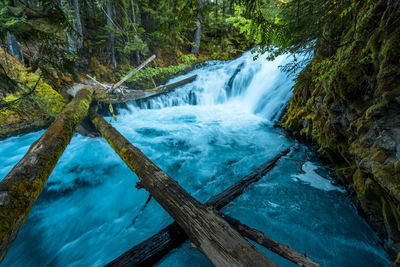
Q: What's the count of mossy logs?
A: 2